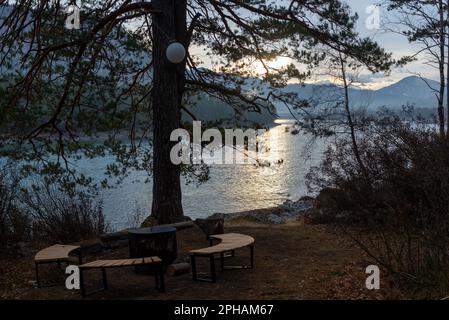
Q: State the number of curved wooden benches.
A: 3